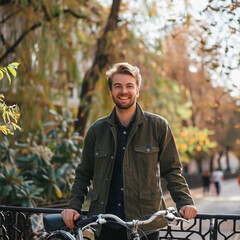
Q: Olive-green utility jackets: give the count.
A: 1